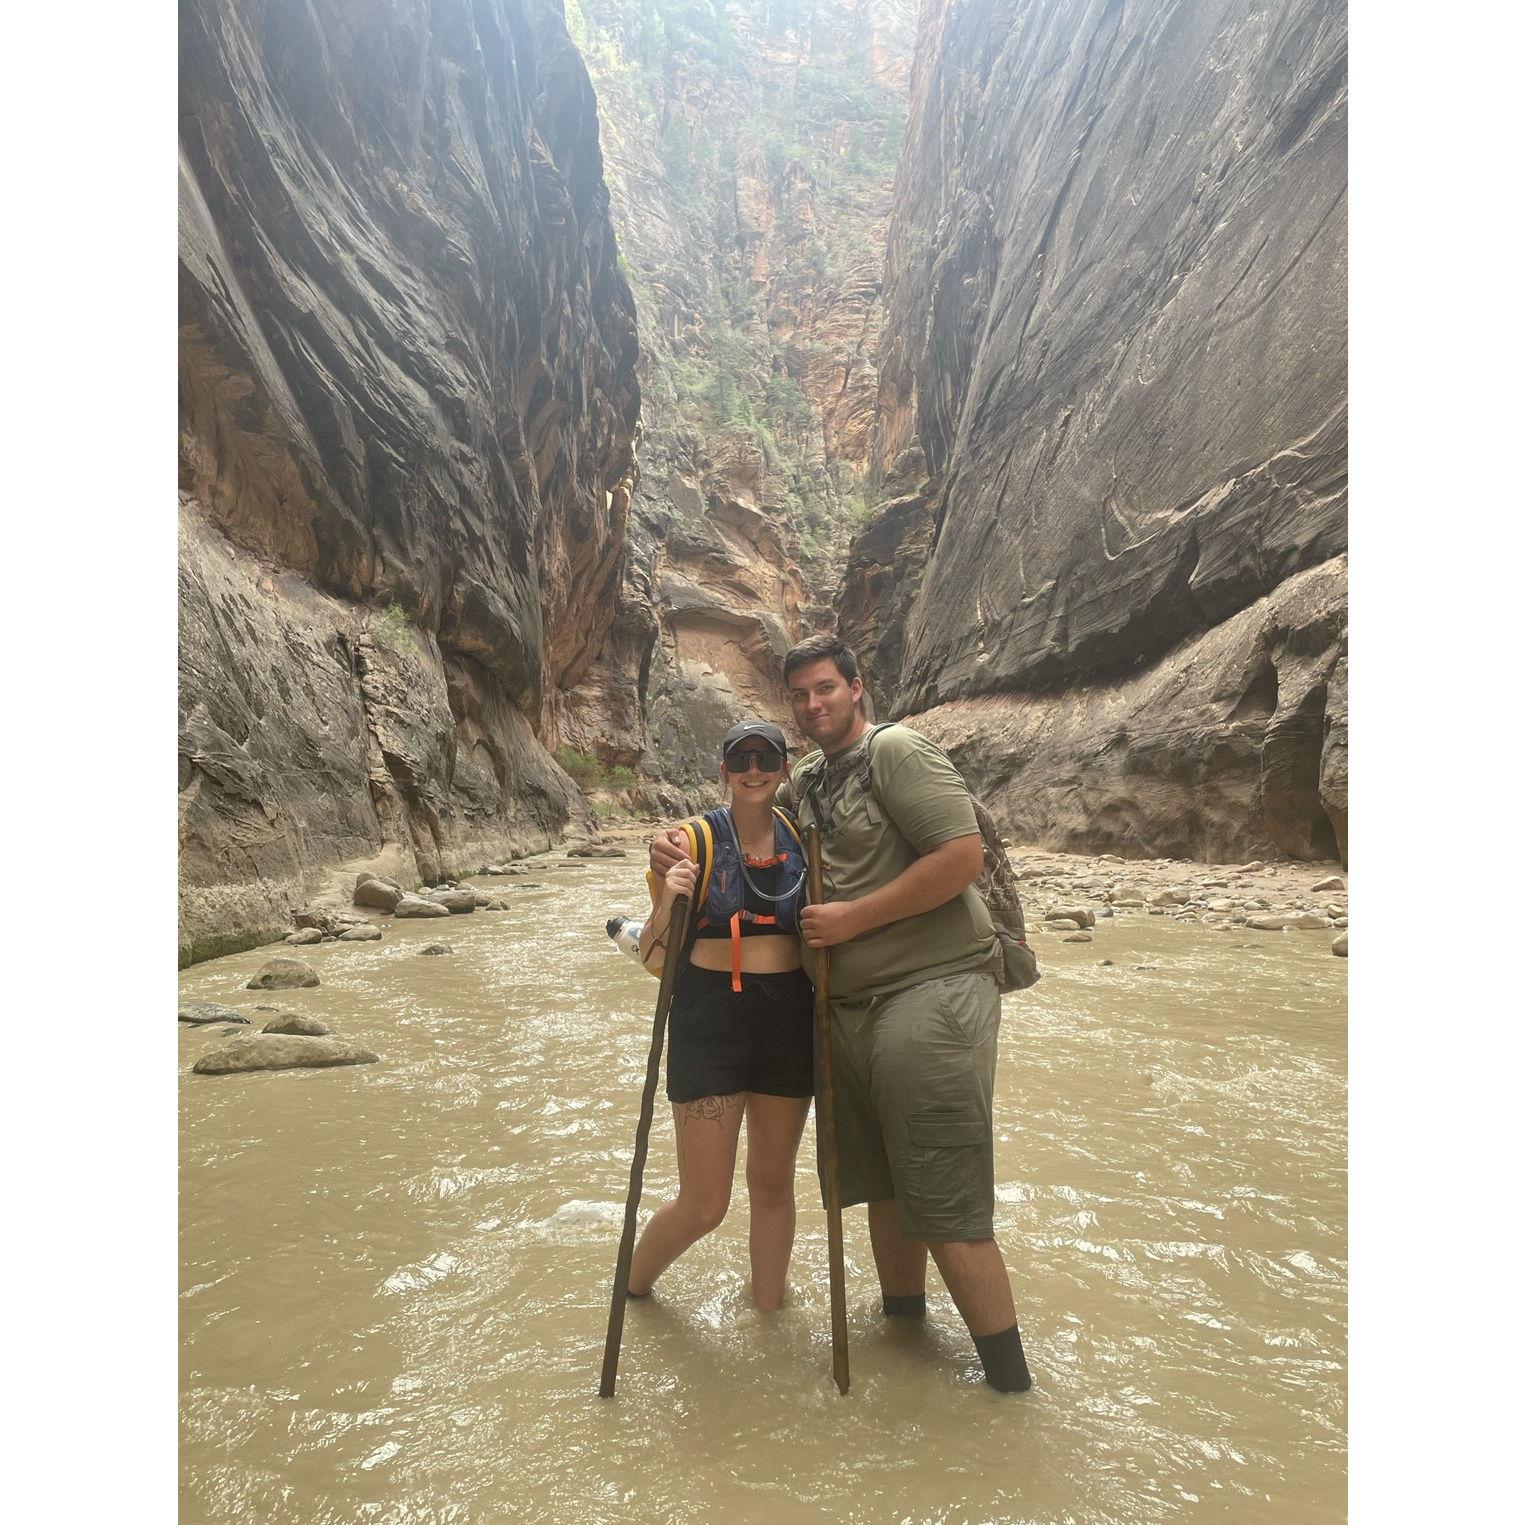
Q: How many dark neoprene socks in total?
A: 2